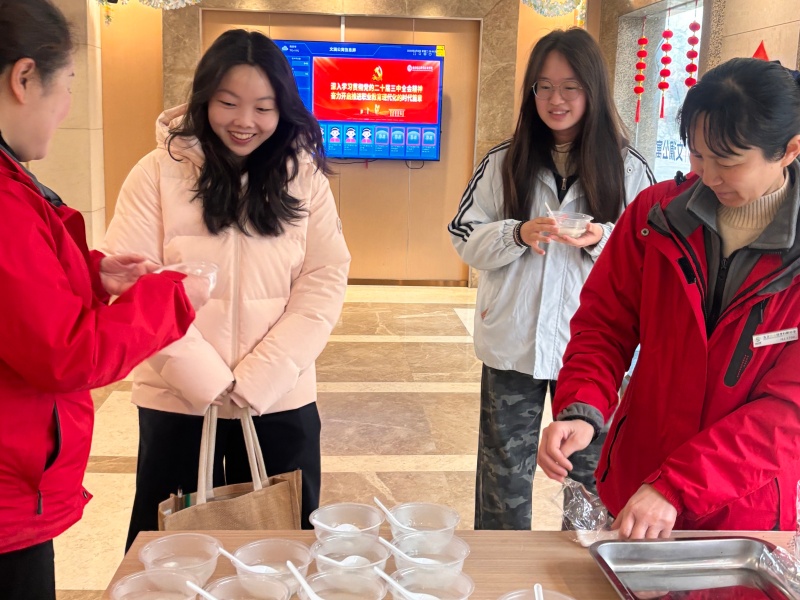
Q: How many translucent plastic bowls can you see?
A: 13